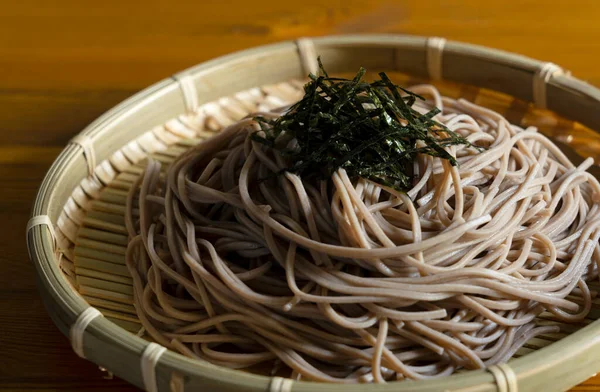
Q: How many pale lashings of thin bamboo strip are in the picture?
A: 10